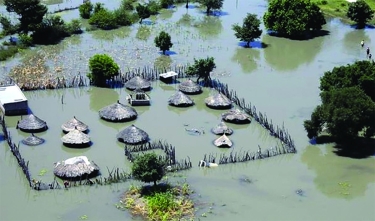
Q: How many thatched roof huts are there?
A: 14